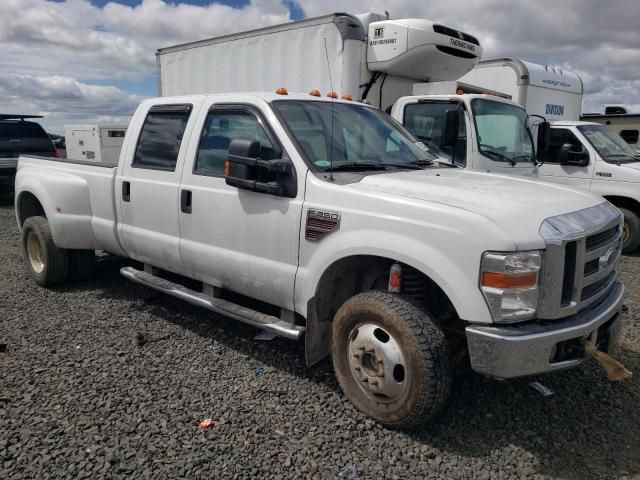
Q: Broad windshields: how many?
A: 3